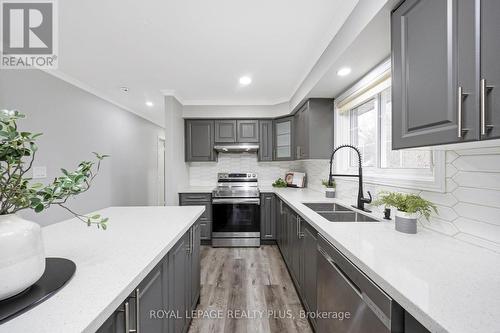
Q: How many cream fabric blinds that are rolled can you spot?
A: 1